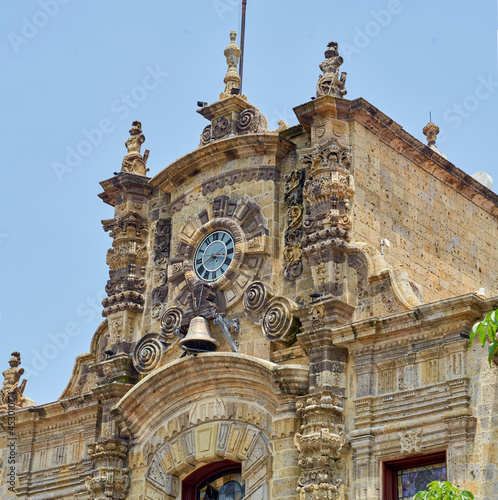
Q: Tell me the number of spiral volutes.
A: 6